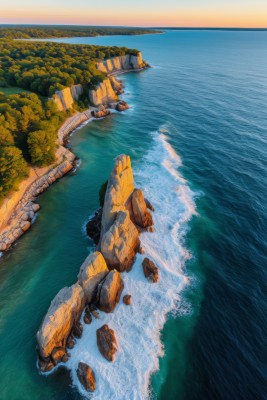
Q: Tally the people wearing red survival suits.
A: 0